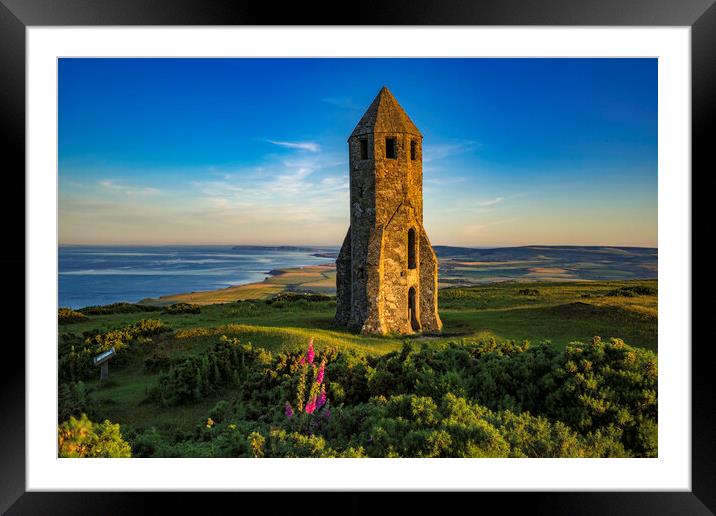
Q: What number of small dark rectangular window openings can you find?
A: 3